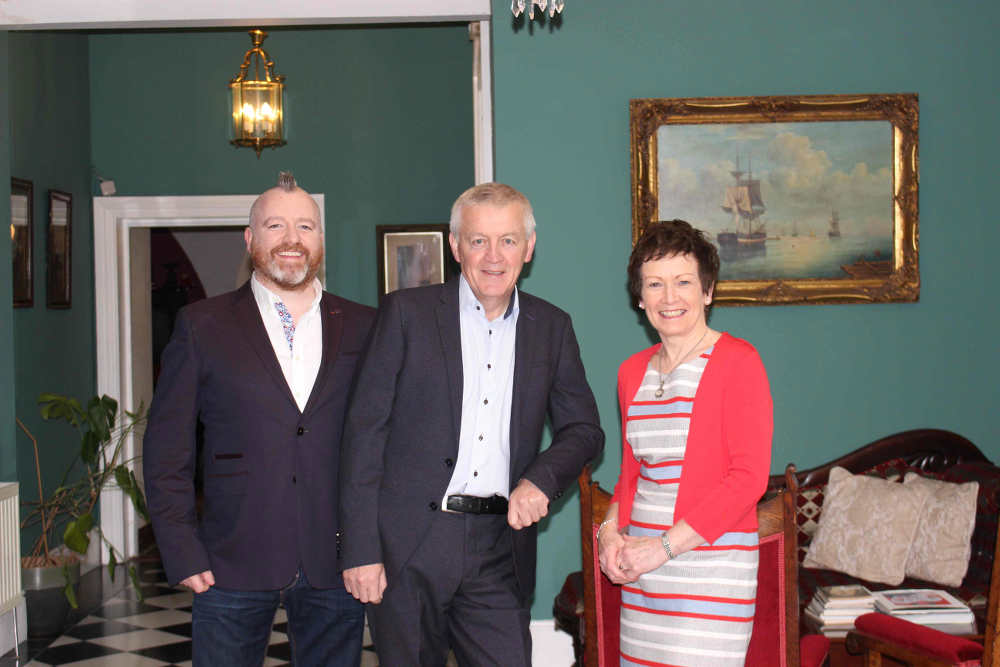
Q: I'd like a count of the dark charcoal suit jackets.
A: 1